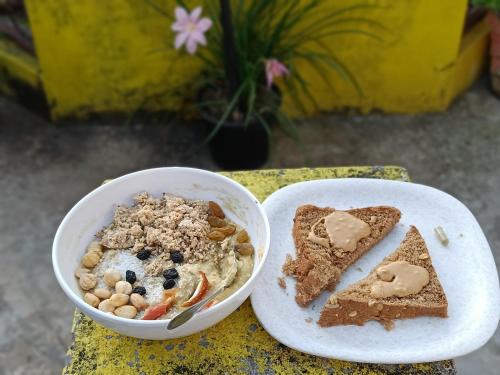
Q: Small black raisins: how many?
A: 6